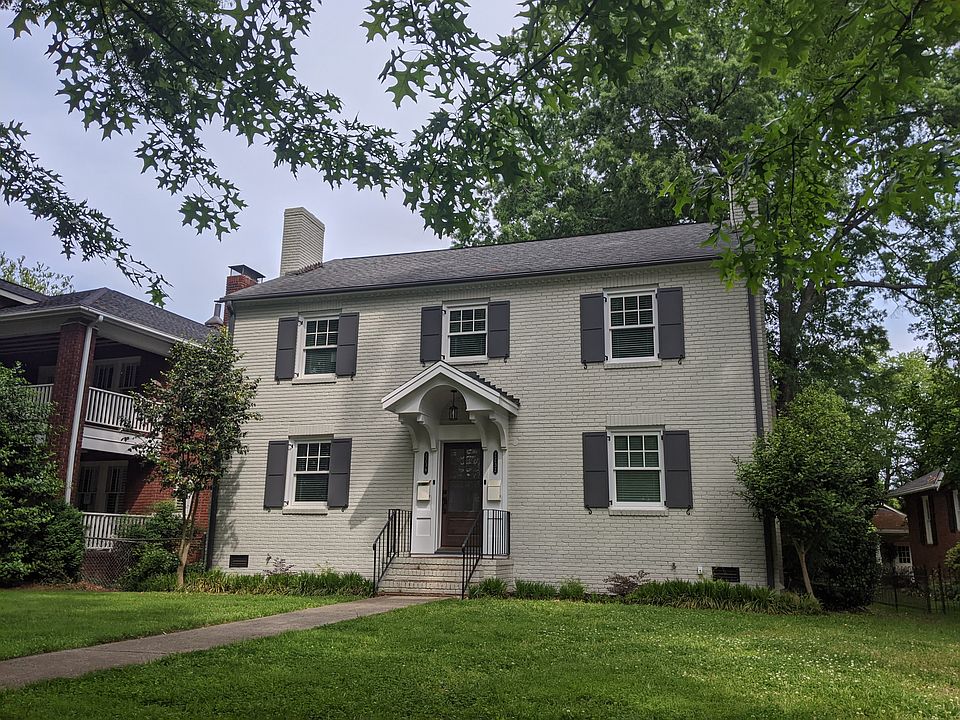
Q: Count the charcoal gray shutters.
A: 10